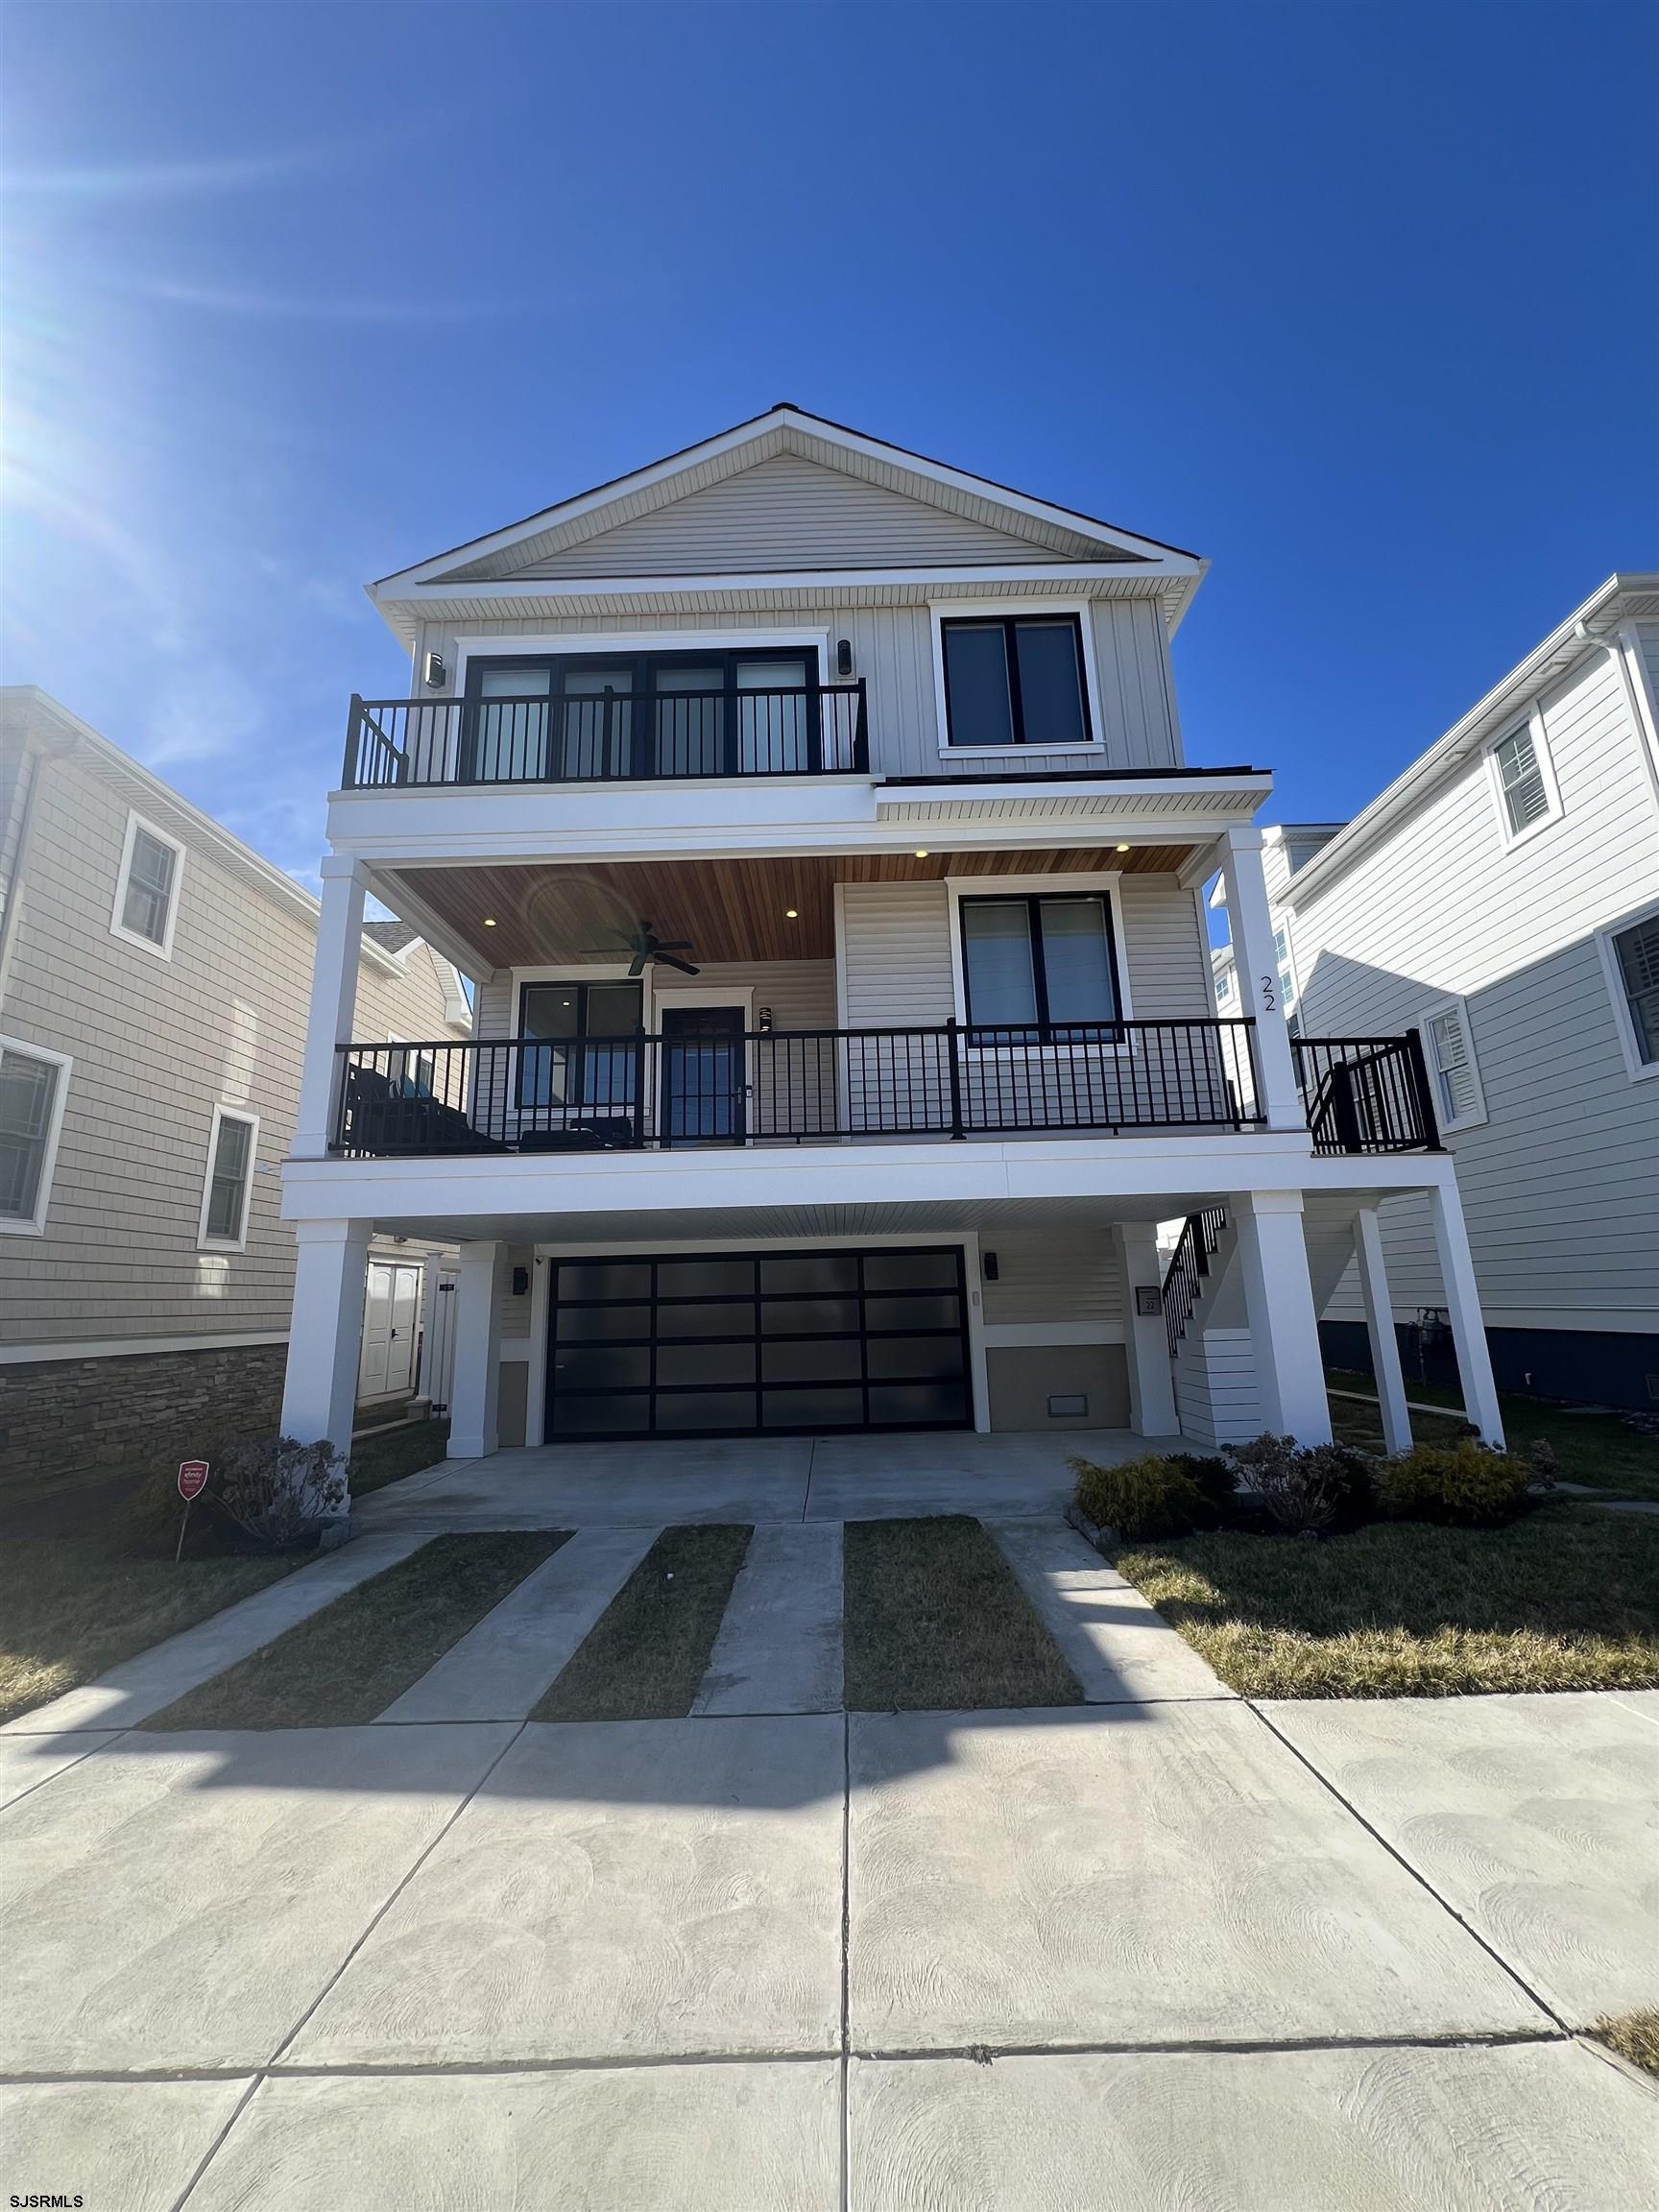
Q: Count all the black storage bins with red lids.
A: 0